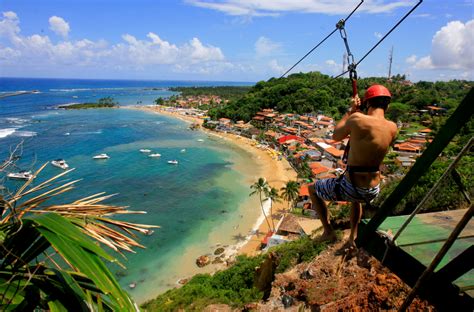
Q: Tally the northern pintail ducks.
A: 0